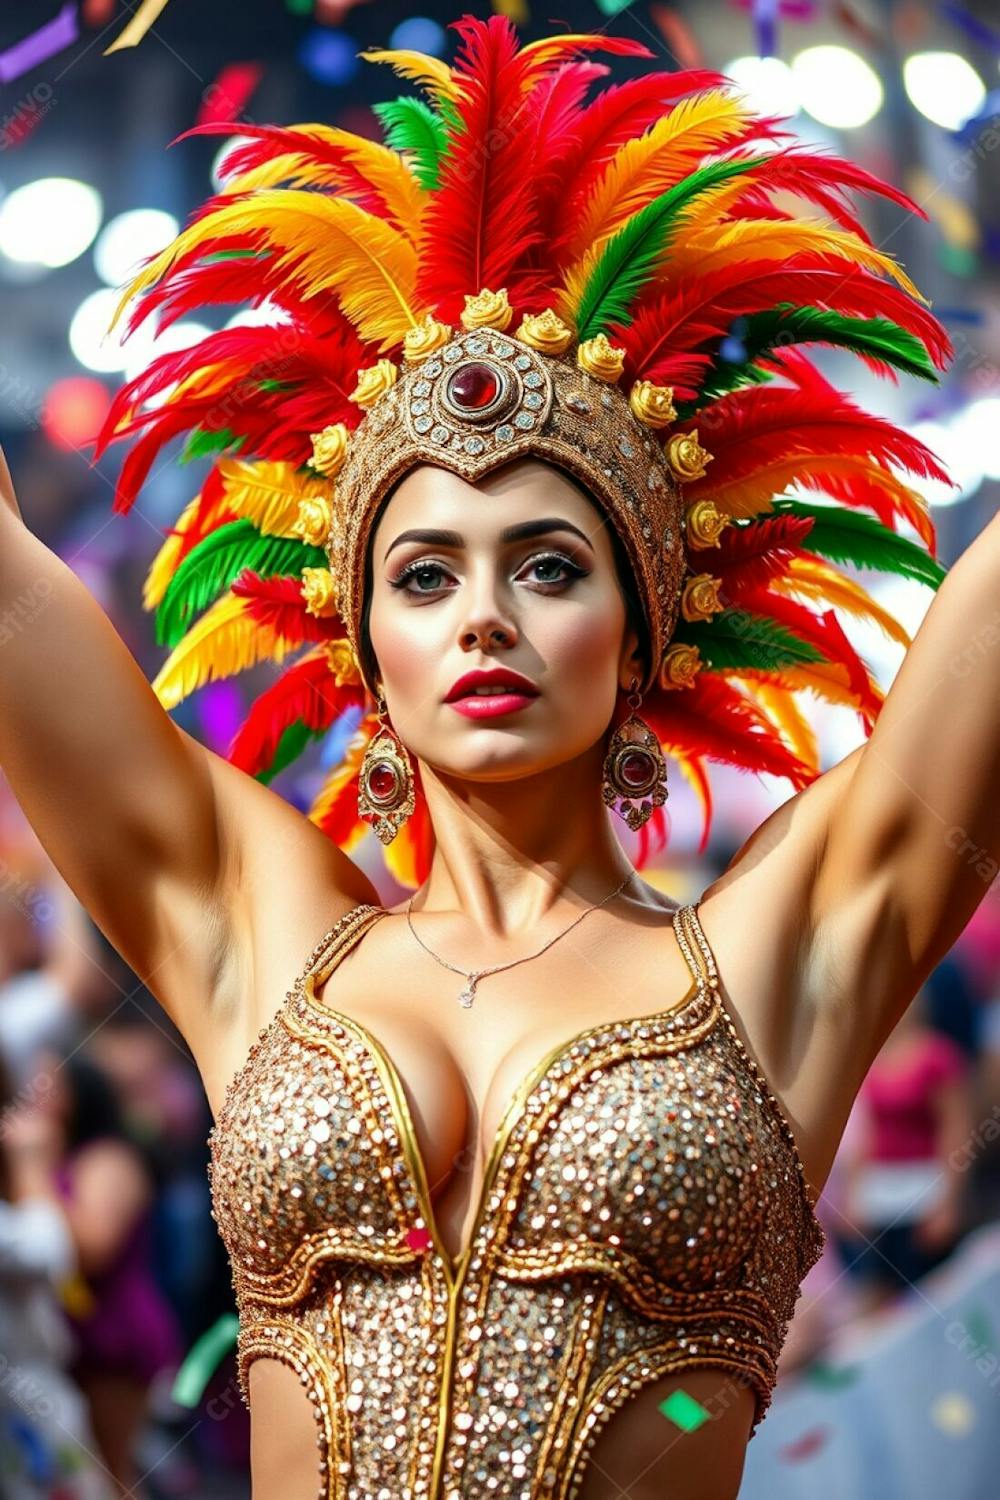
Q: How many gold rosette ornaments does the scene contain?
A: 14